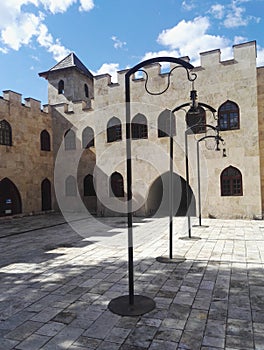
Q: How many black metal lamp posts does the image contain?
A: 4